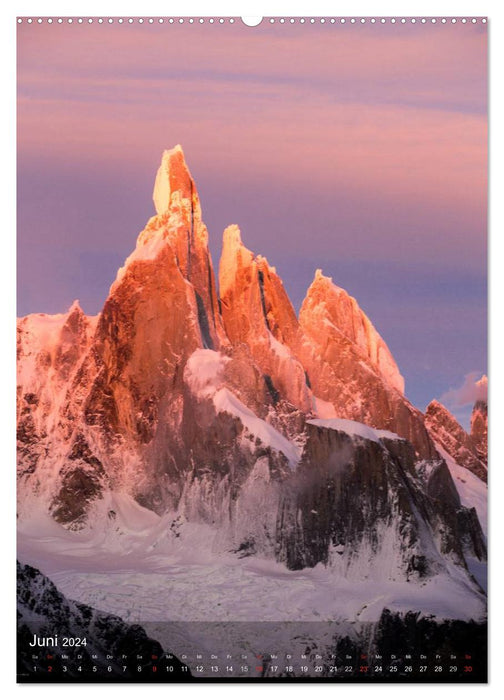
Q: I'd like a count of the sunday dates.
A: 5